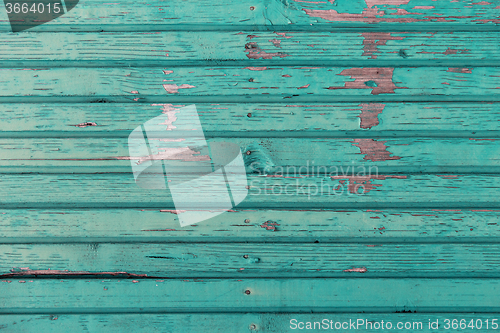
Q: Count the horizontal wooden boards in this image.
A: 10